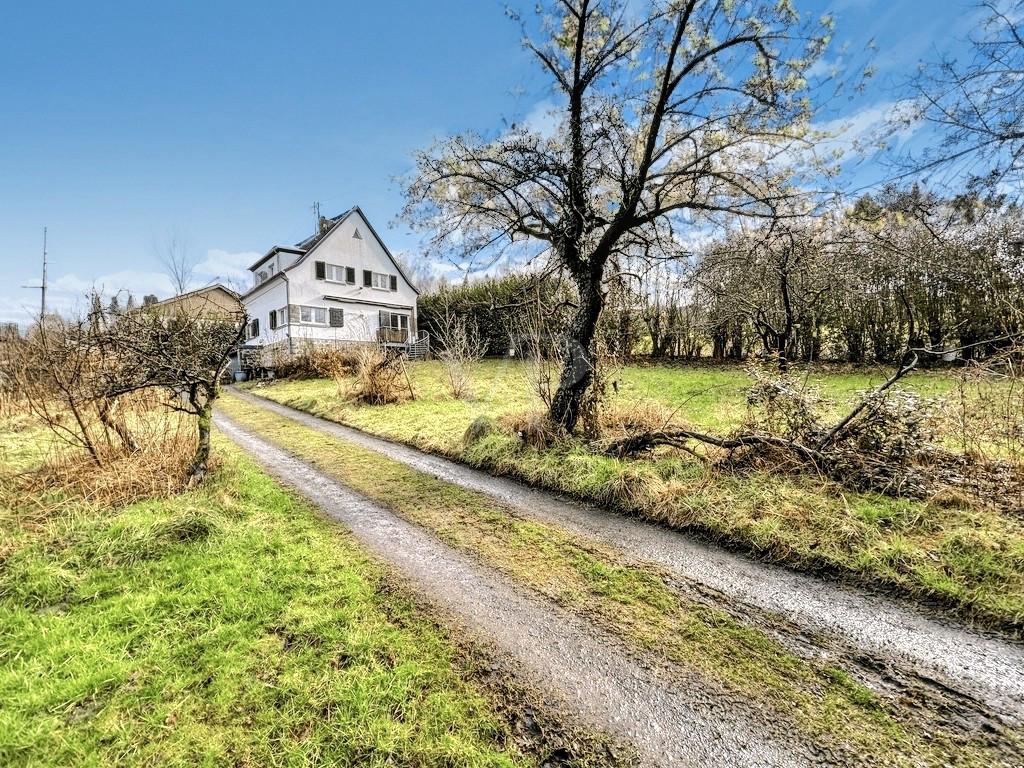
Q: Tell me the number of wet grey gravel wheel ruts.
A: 2